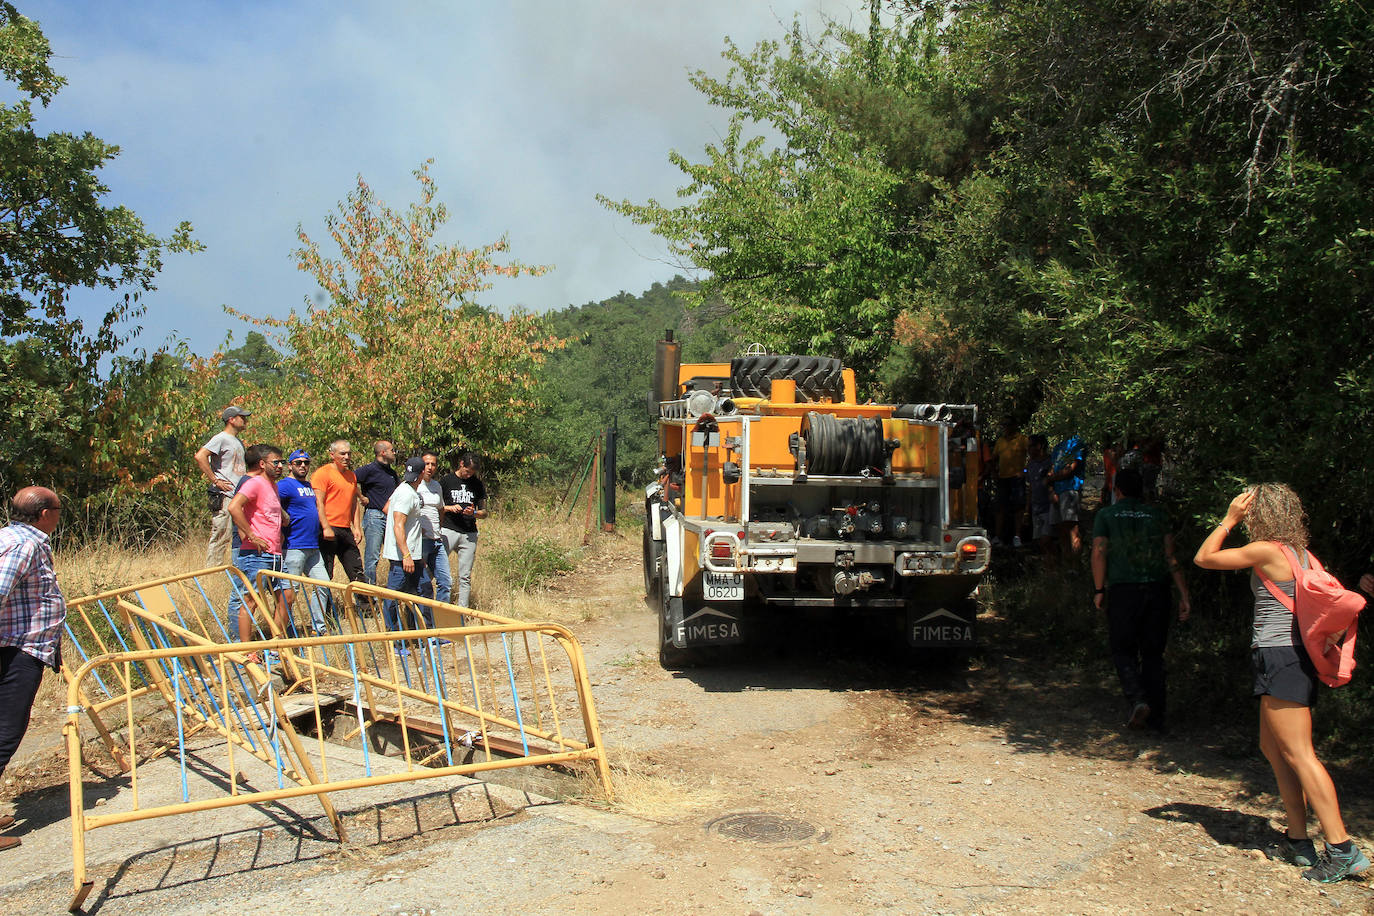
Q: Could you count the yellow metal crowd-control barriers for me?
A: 5